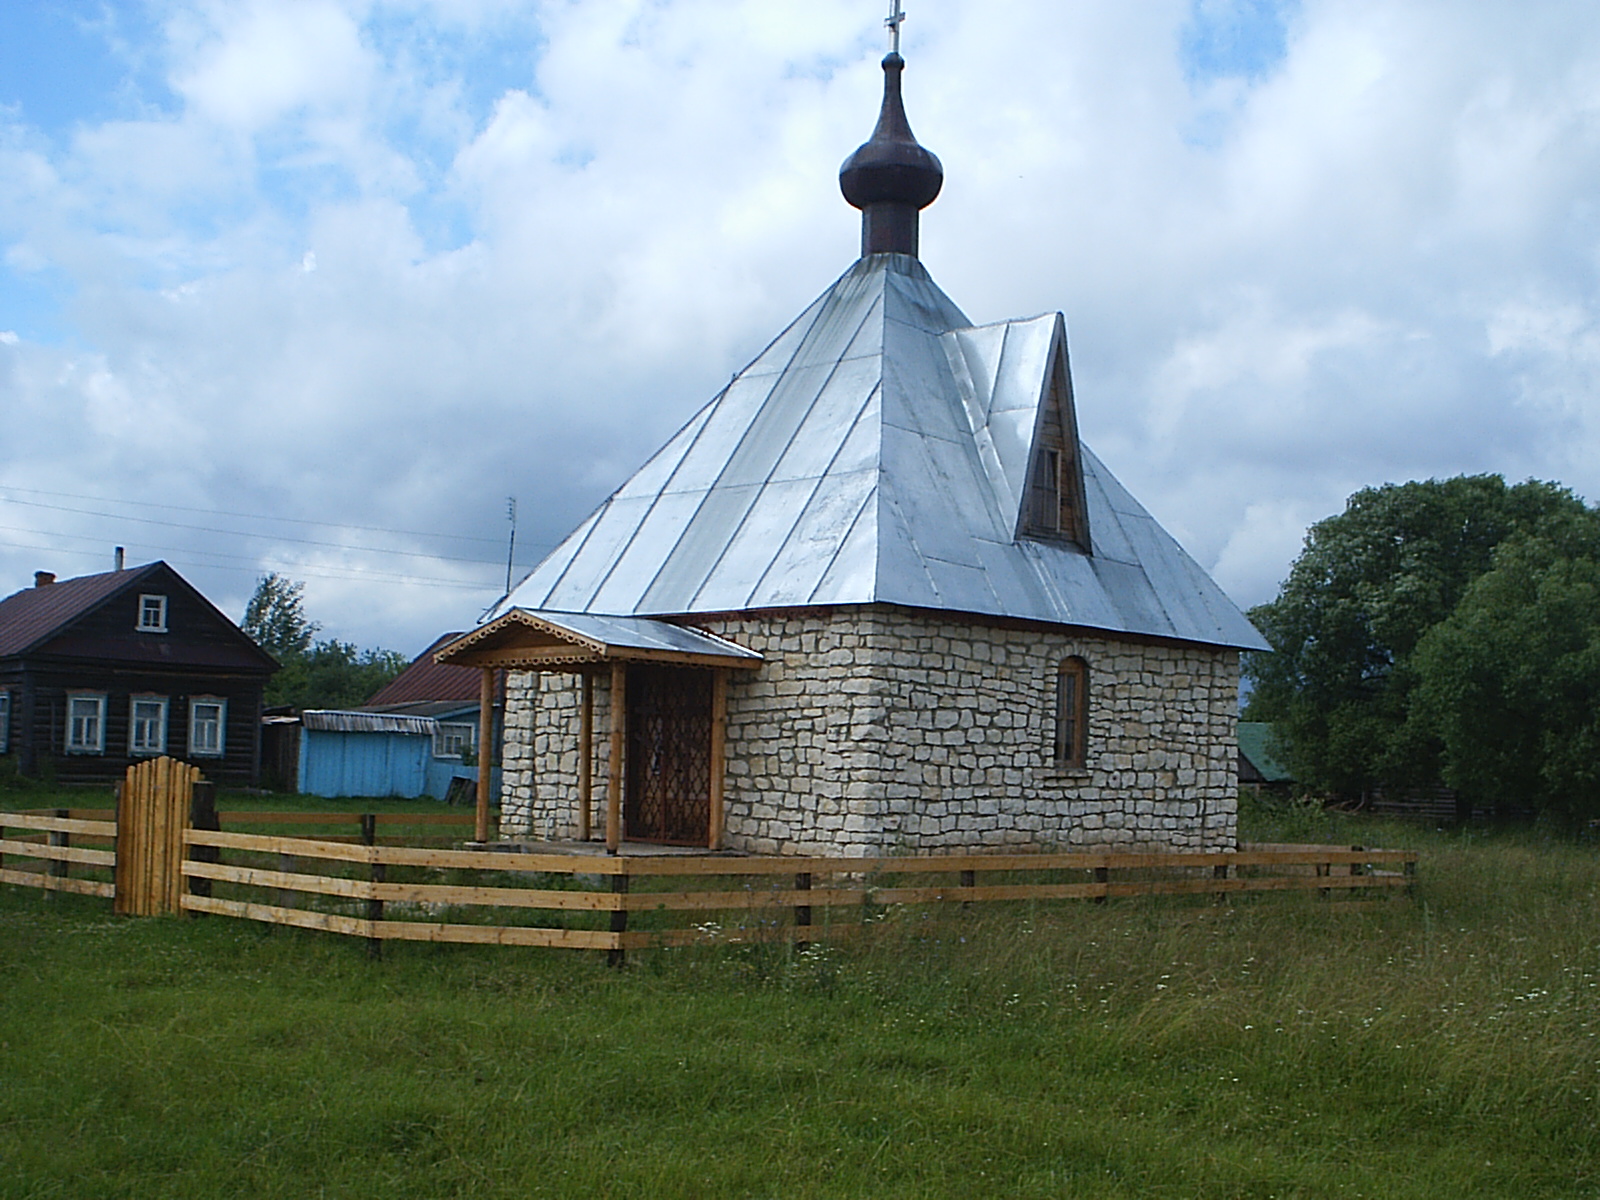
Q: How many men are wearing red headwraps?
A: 0